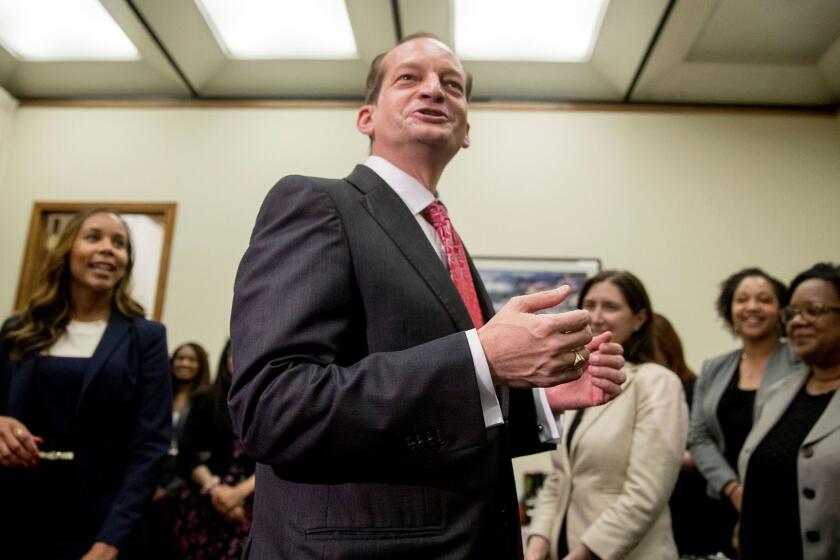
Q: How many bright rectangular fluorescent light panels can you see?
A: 3